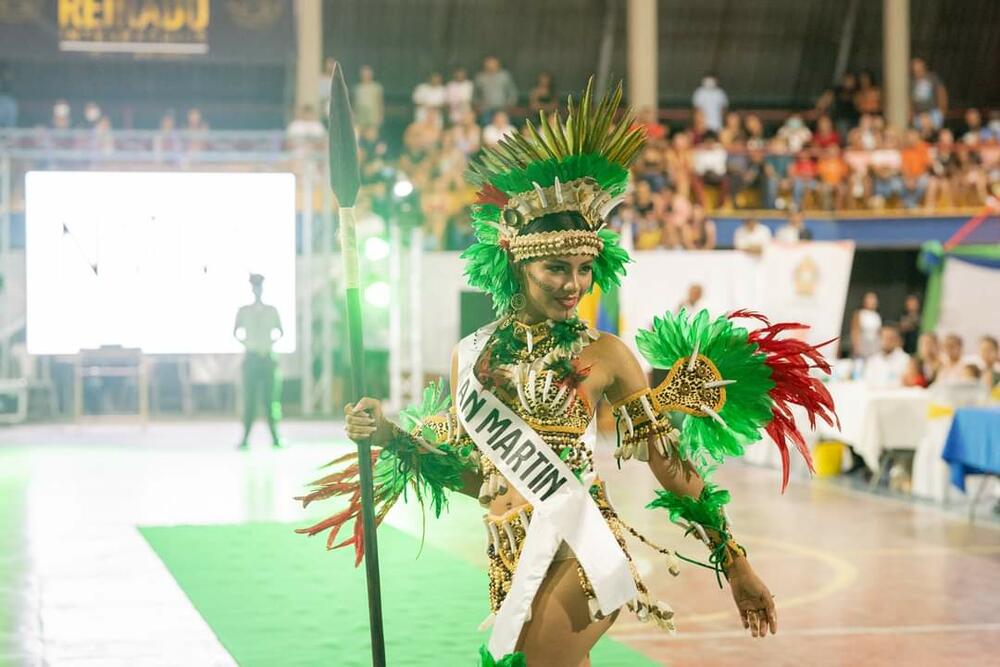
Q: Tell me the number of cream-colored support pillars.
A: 3